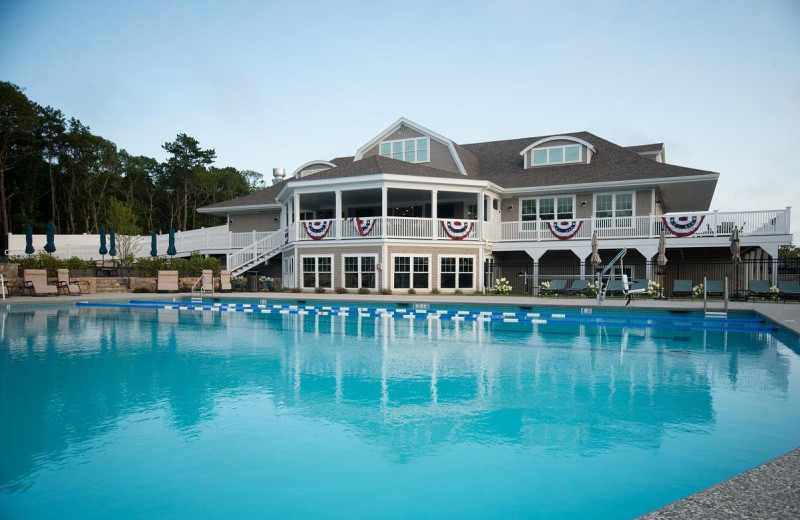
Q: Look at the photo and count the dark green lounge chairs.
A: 8